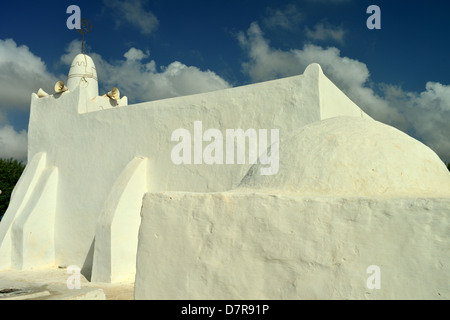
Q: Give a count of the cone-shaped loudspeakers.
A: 3